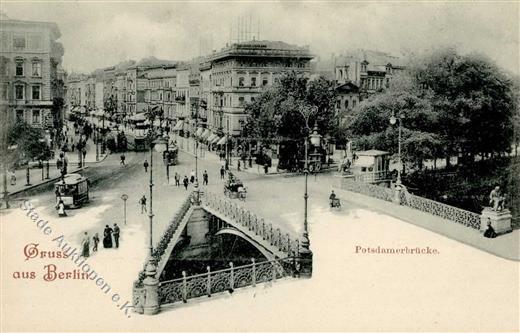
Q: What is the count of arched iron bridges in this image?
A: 1